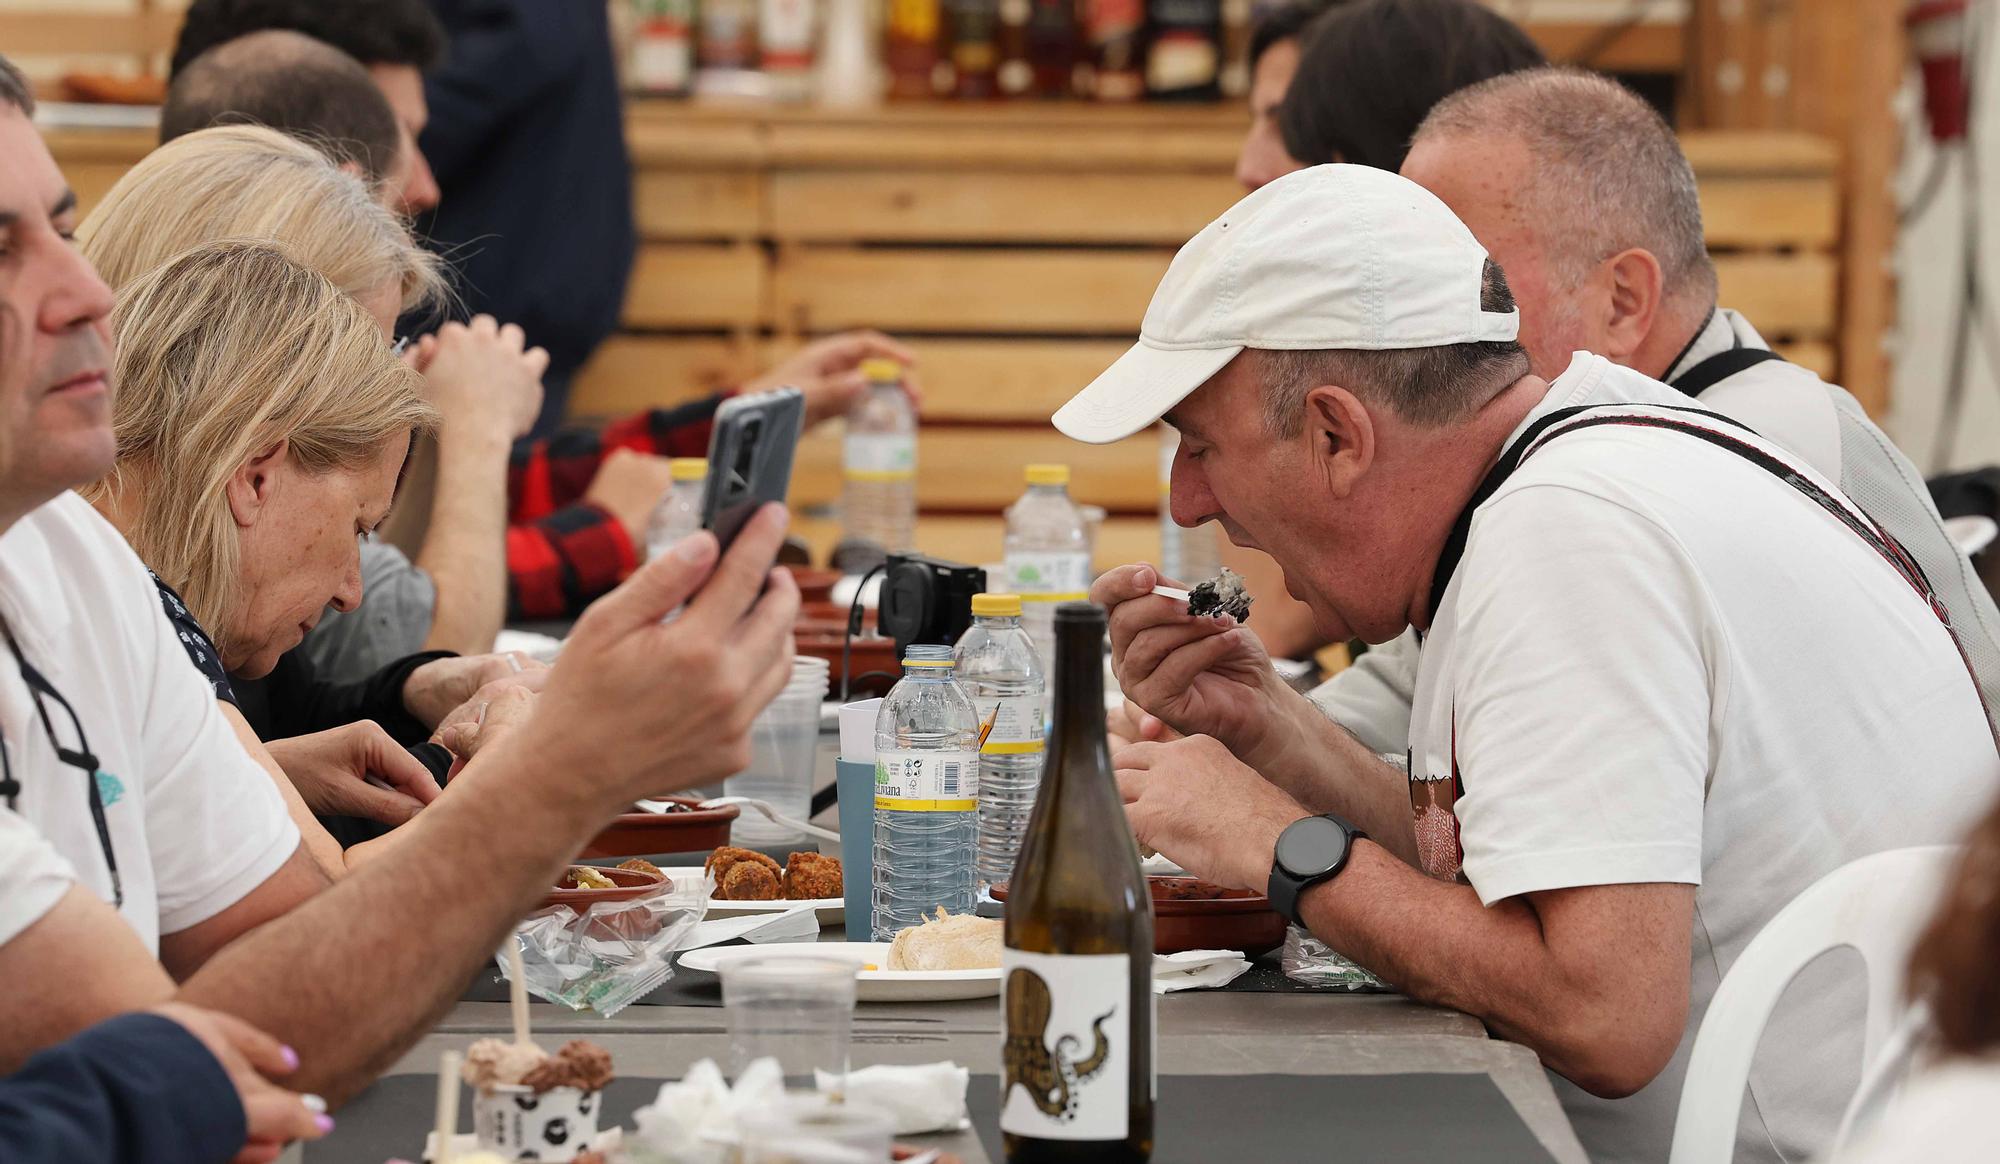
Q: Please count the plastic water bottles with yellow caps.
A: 4